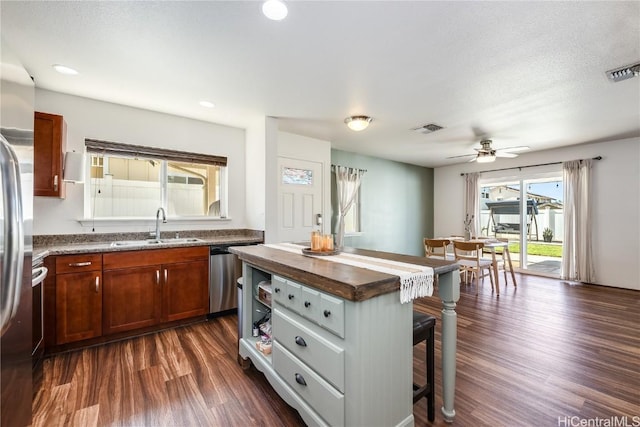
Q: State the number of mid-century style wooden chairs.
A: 4